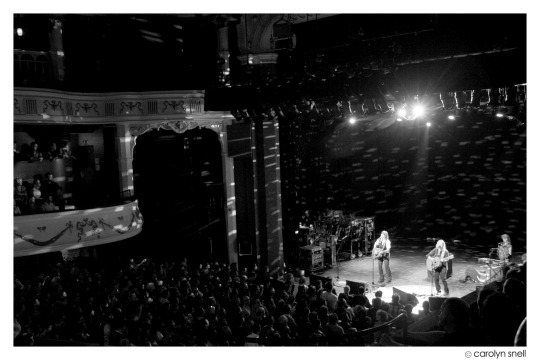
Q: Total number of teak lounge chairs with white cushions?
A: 0